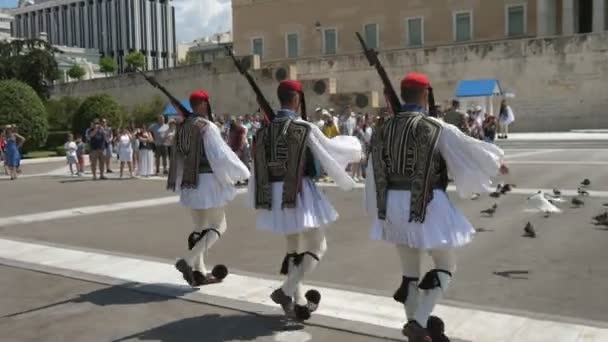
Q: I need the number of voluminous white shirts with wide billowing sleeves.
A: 3